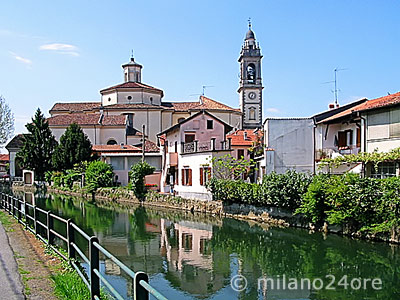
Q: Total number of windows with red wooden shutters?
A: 2